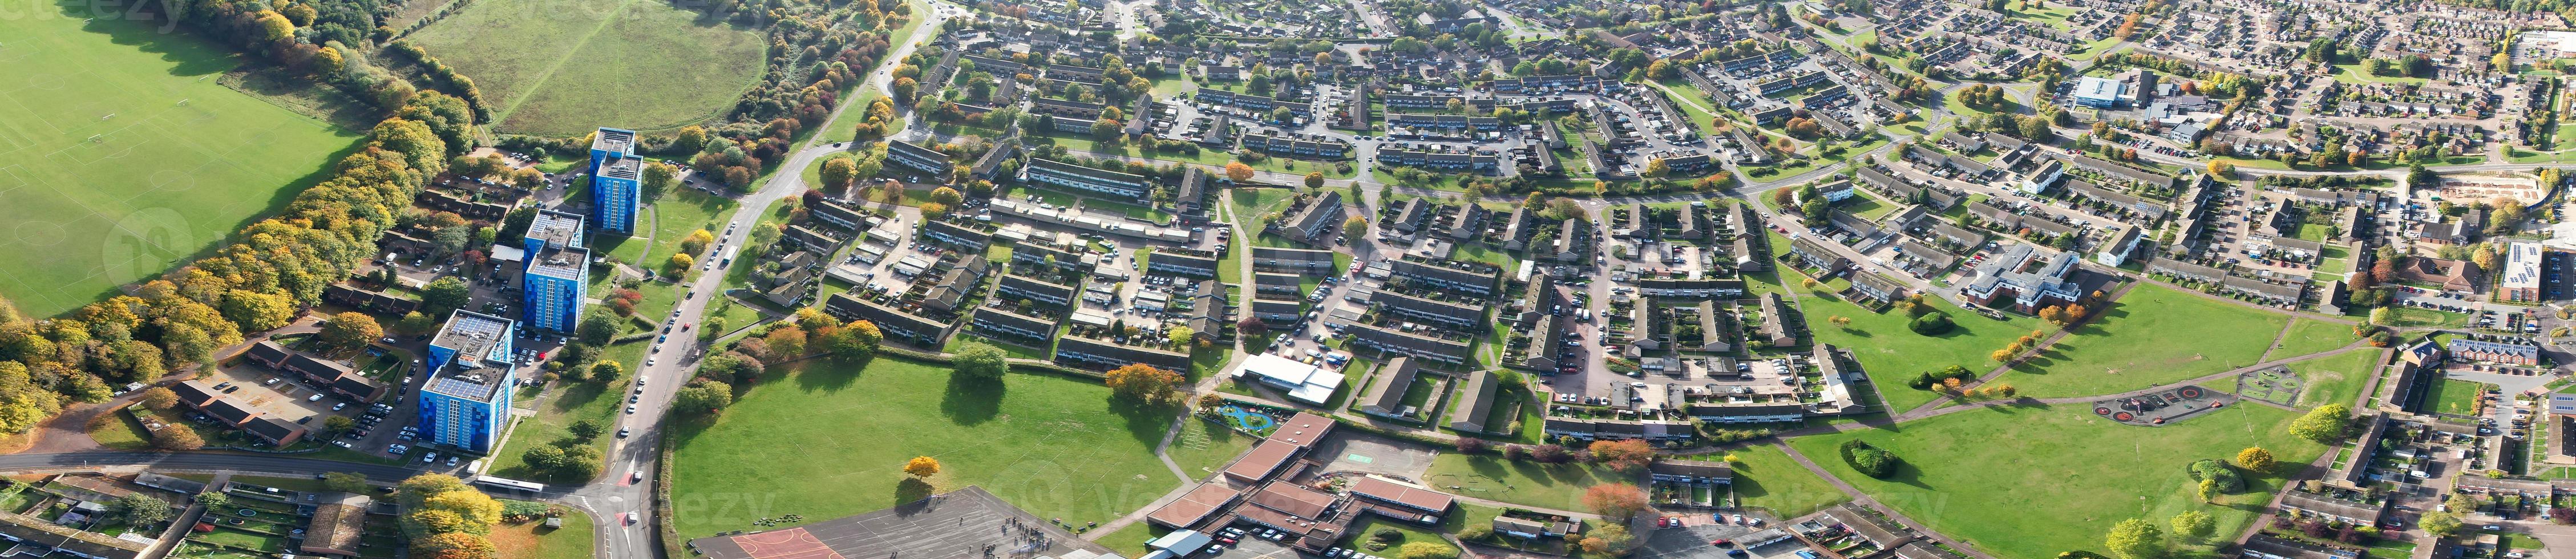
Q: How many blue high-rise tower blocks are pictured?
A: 3